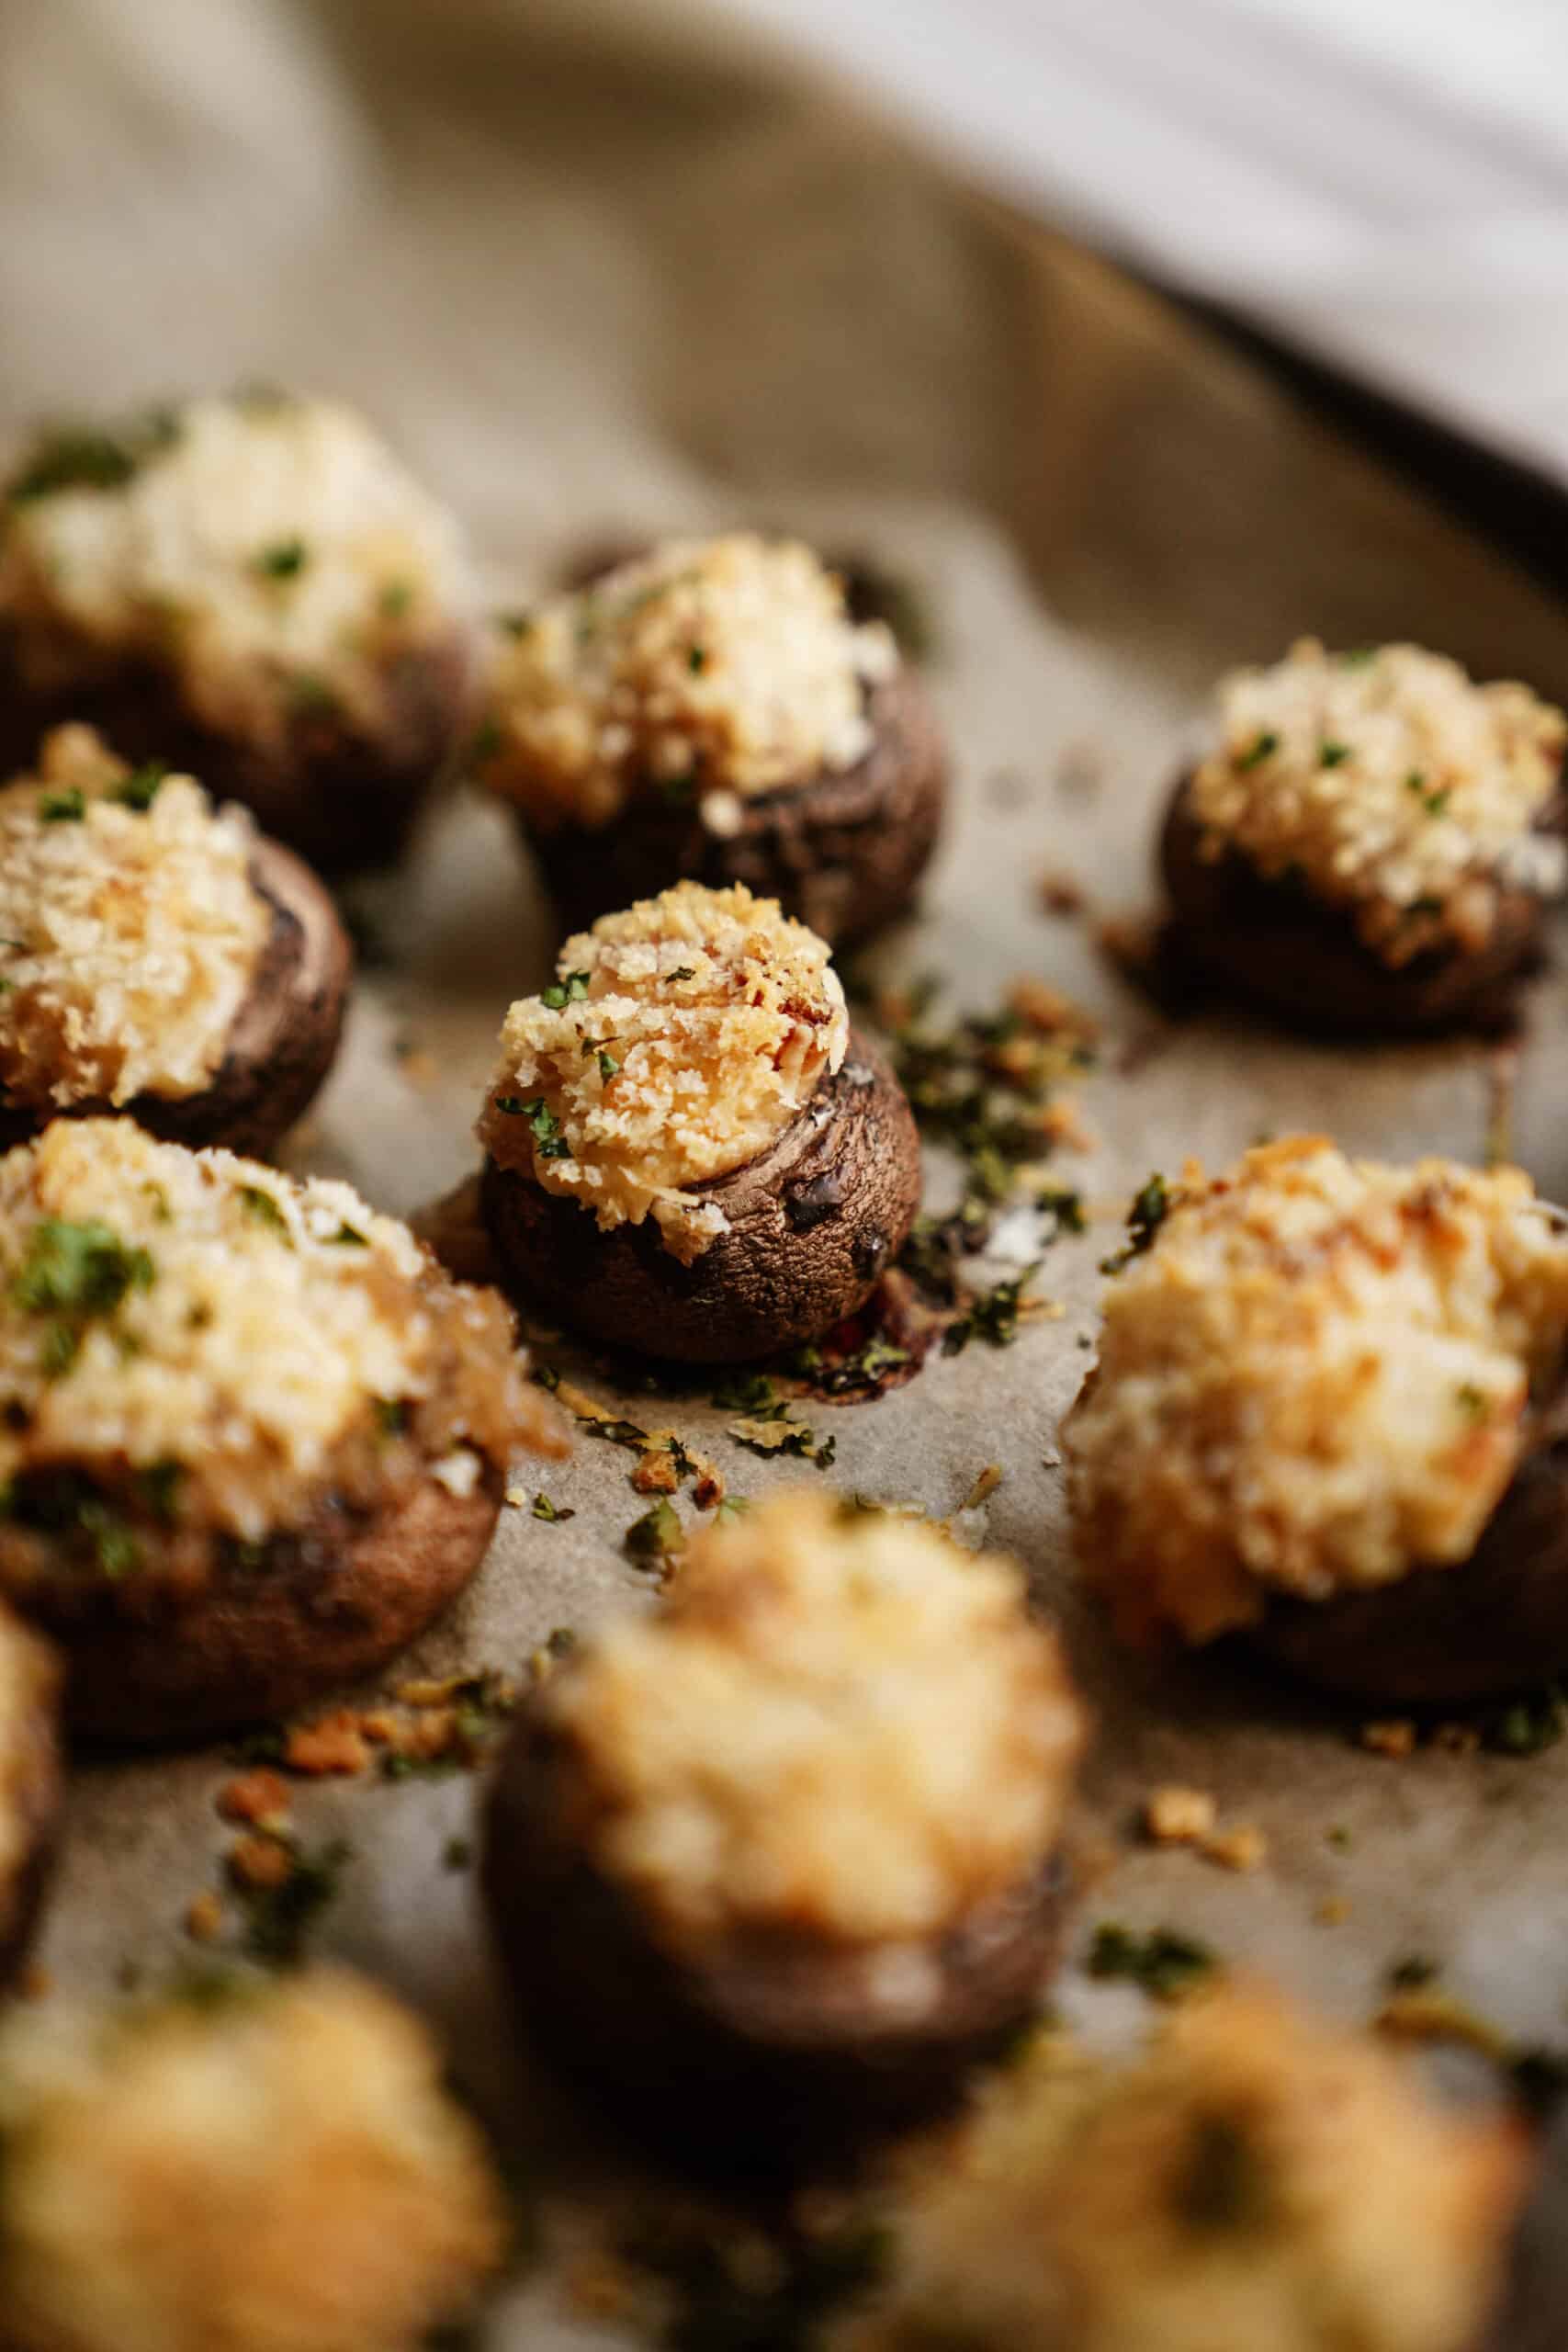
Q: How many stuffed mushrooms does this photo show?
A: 11